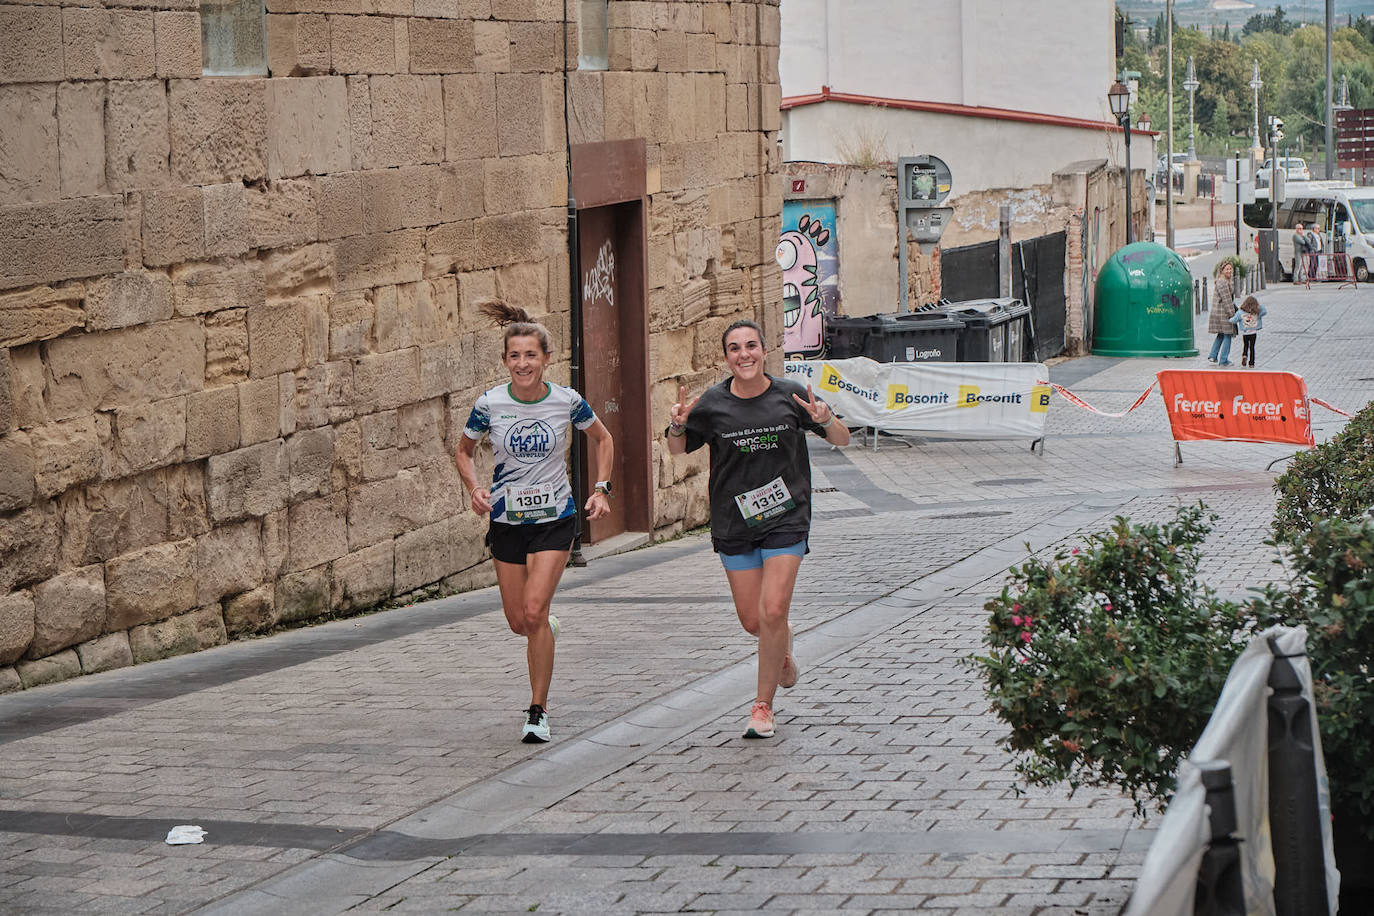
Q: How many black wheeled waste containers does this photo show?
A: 3